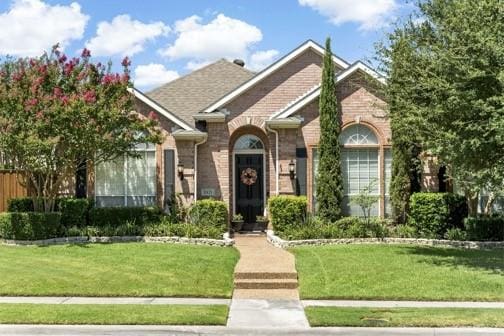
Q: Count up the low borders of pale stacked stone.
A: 2